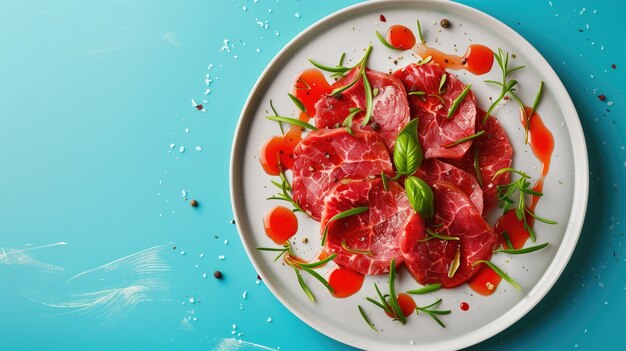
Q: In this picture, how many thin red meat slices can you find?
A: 7